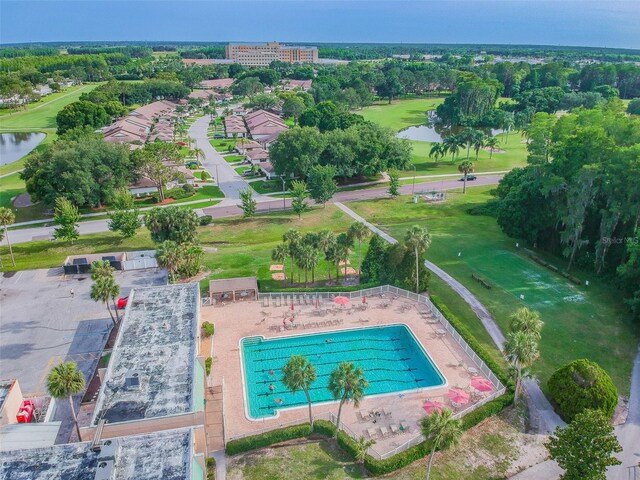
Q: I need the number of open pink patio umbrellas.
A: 4